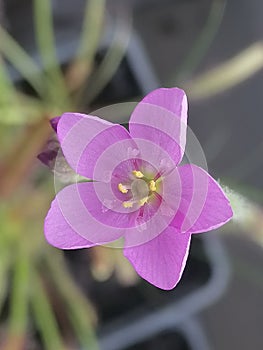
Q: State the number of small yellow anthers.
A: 5